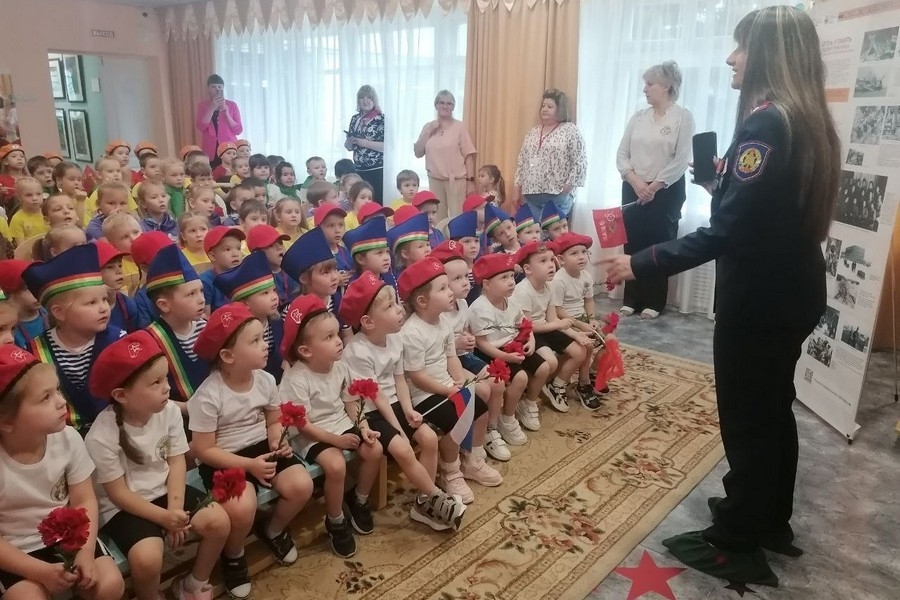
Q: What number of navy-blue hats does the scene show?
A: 10